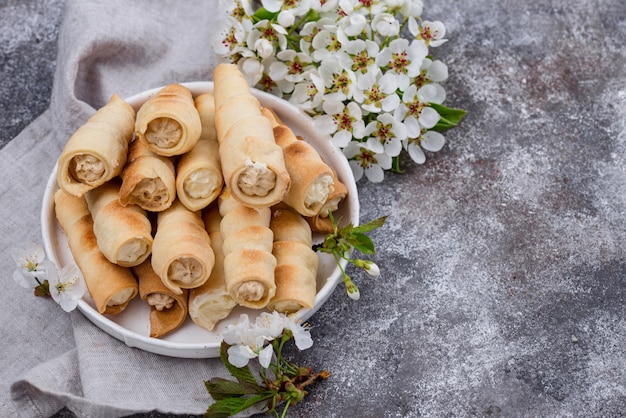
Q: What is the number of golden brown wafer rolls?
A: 14